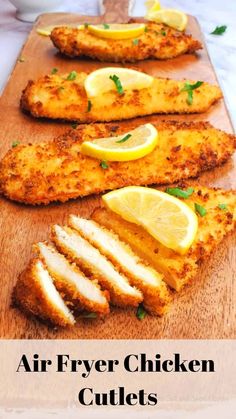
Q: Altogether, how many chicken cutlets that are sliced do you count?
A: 1